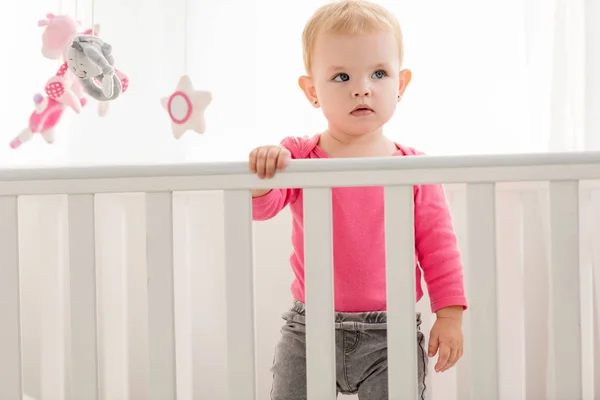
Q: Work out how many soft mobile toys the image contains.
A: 4